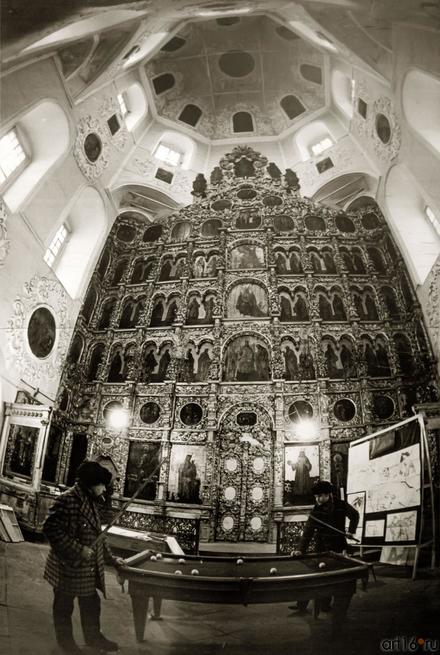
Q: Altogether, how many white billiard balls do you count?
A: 8